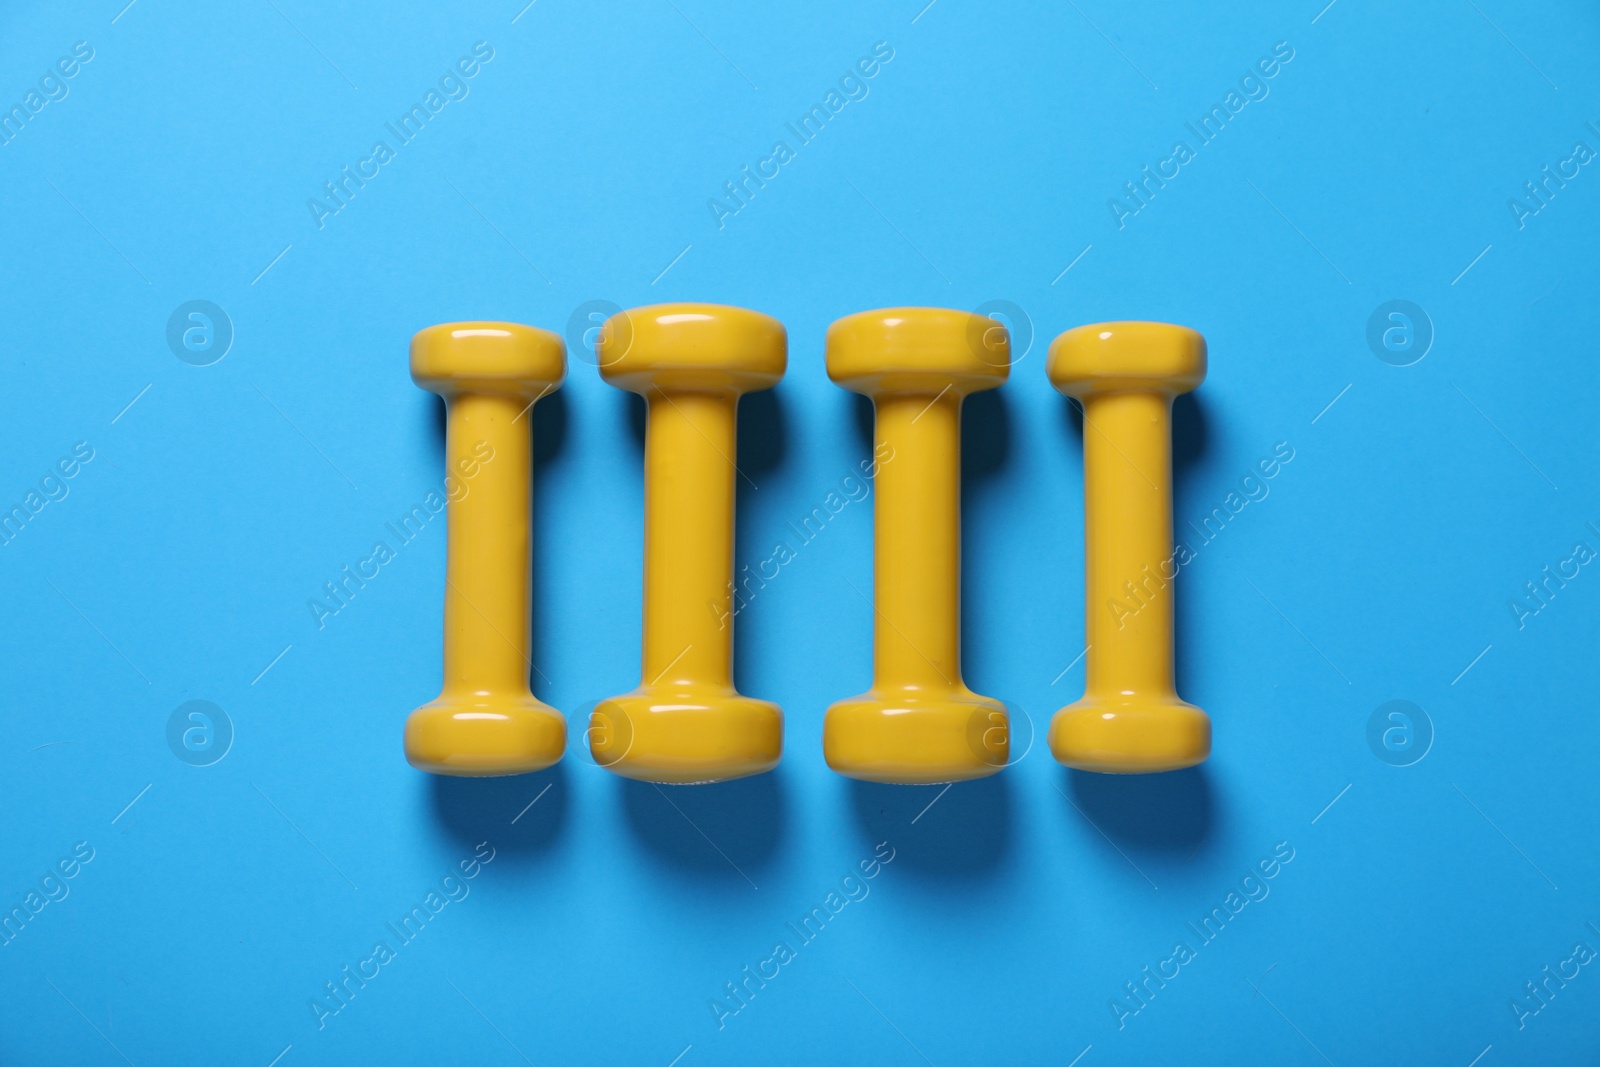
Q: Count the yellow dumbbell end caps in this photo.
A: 8